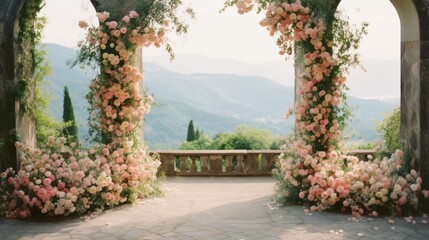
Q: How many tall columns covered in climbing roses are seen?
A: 2